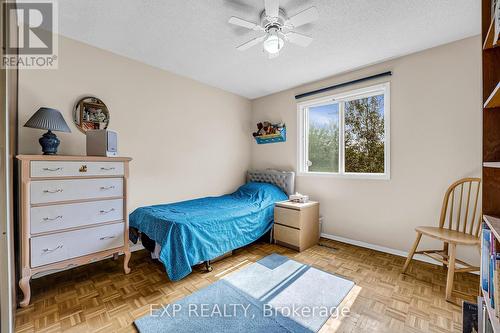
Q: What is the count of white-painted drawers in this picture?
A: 4